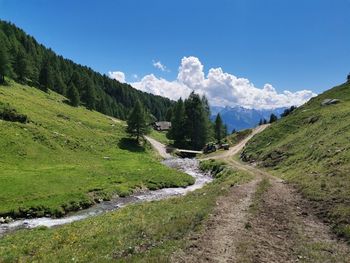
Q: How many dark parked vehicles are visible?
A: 2